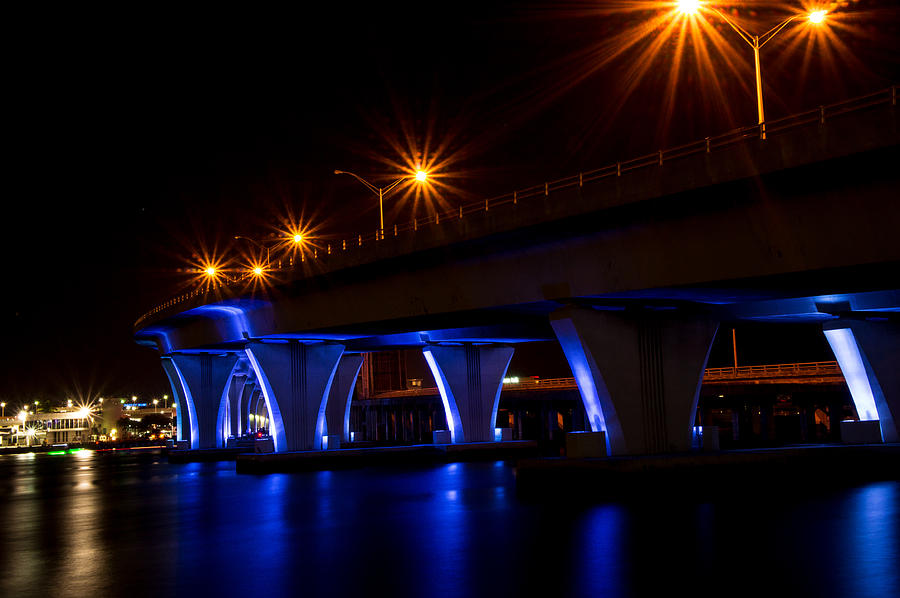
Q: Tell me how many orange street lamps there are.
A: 6